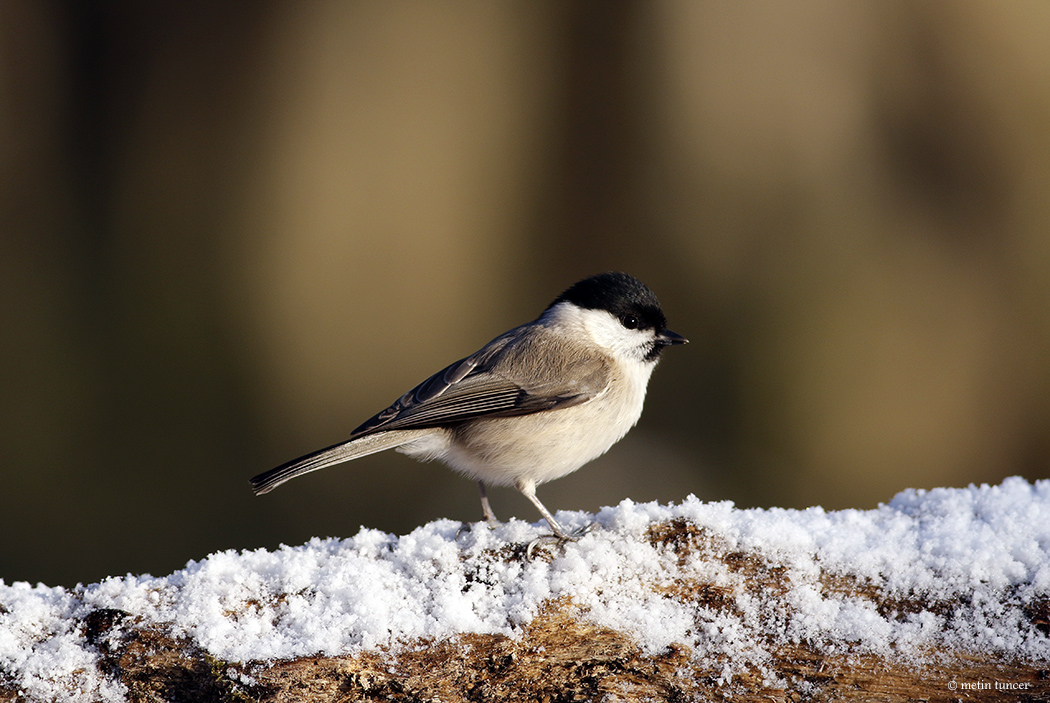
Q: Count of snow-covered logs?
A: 1